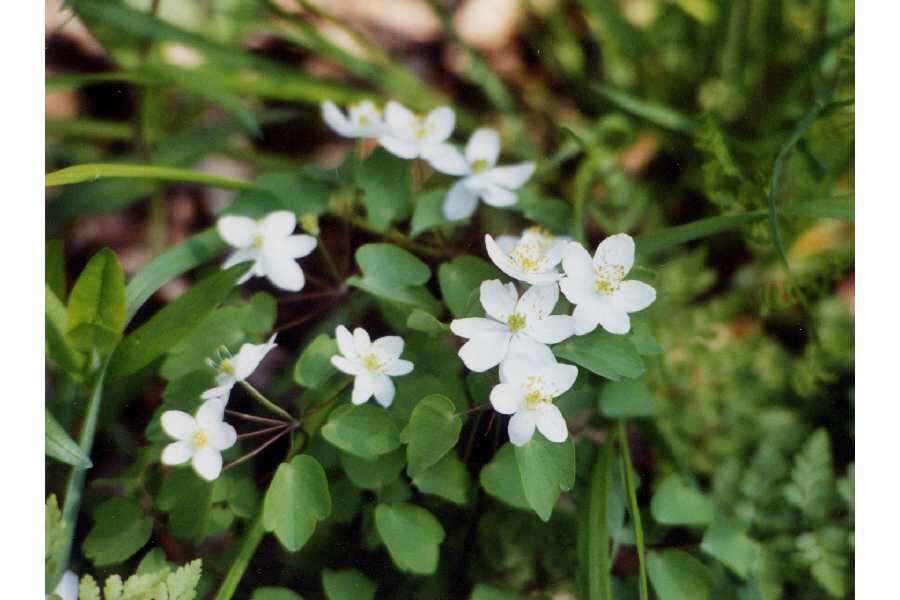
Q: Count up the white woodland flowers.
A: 11